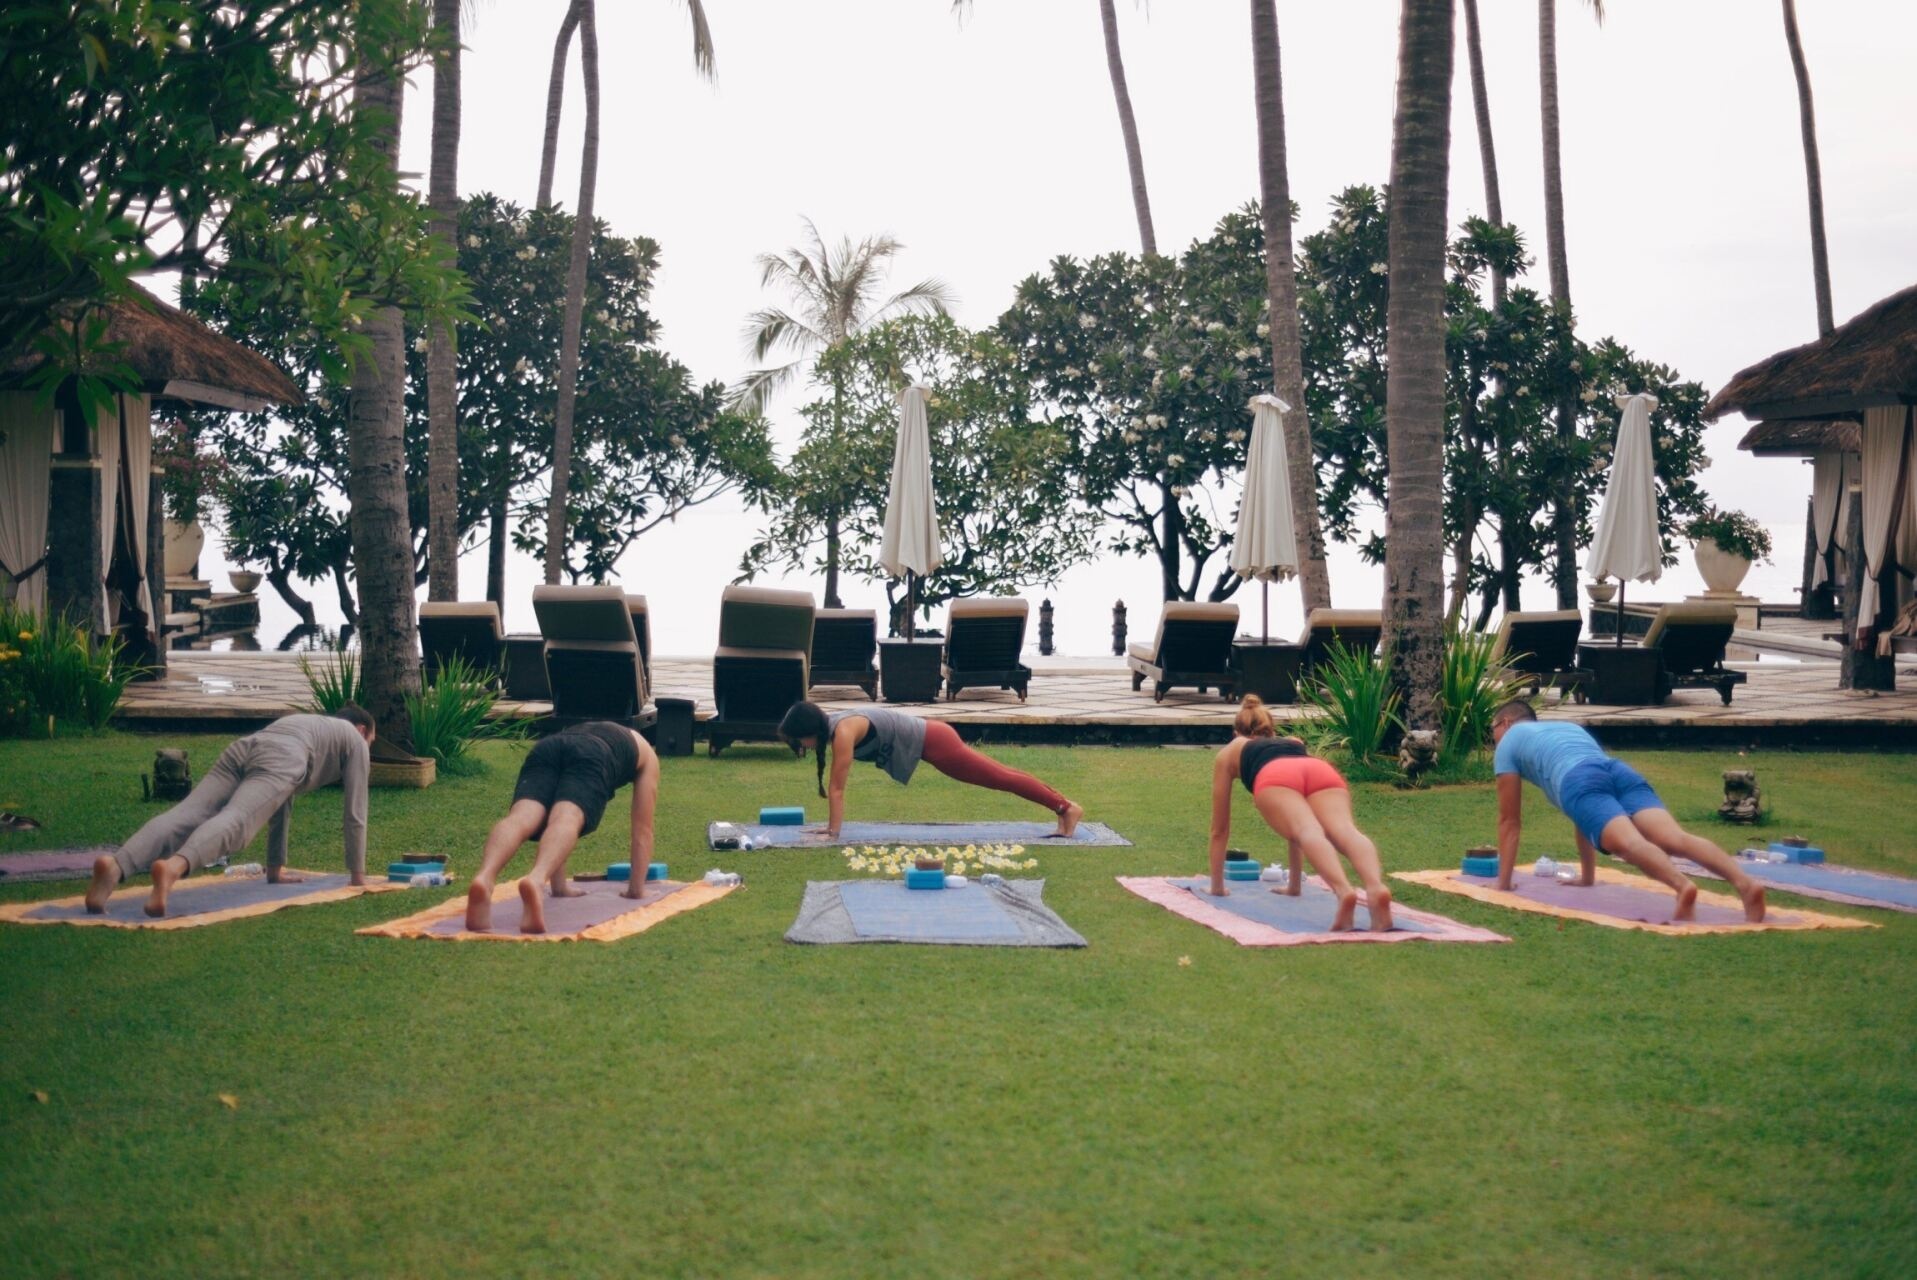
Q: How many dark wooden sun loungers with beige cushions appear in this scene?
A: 10